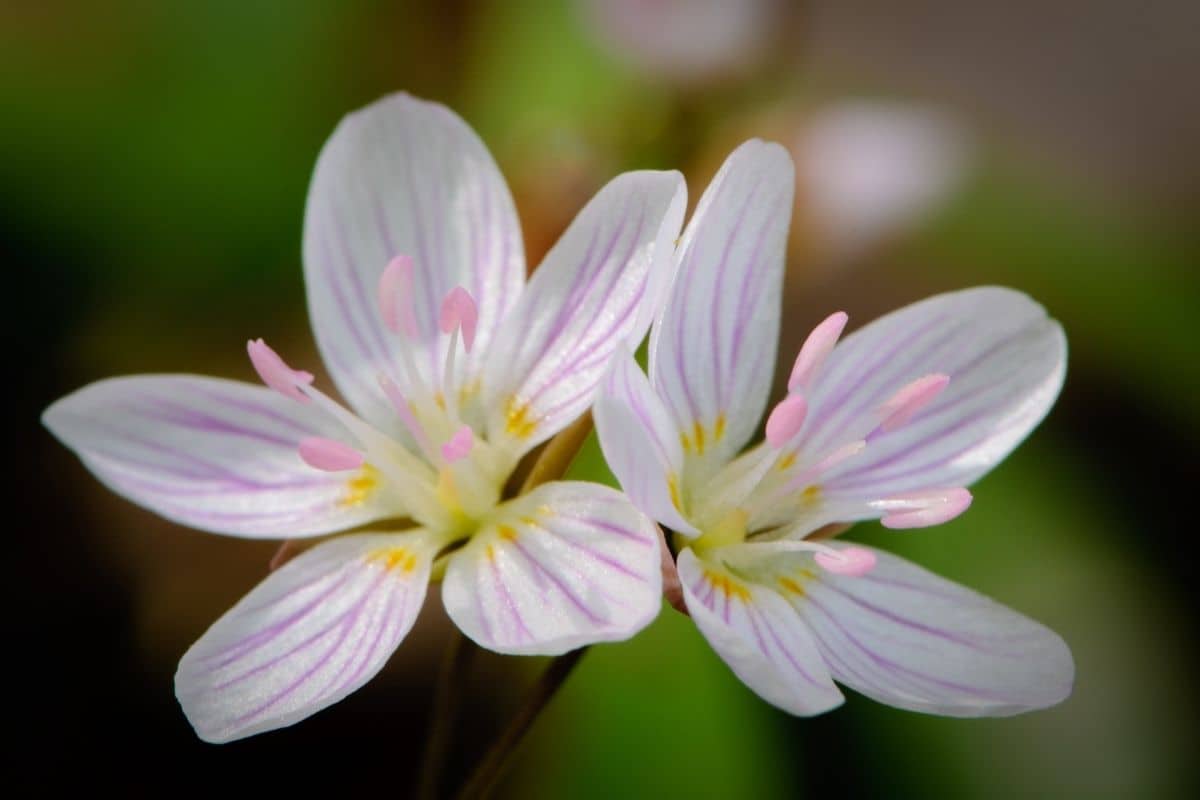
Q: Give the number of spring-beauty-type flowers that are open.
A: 2